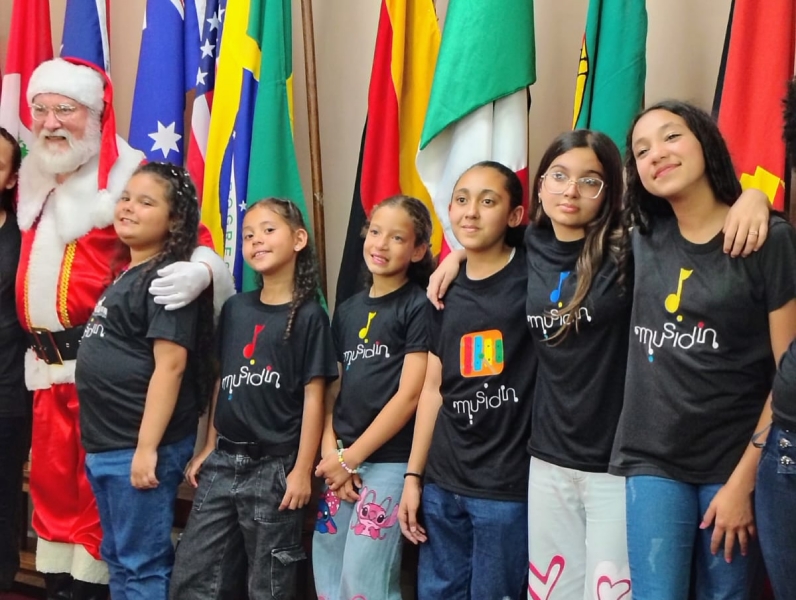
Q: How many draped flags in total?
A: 9